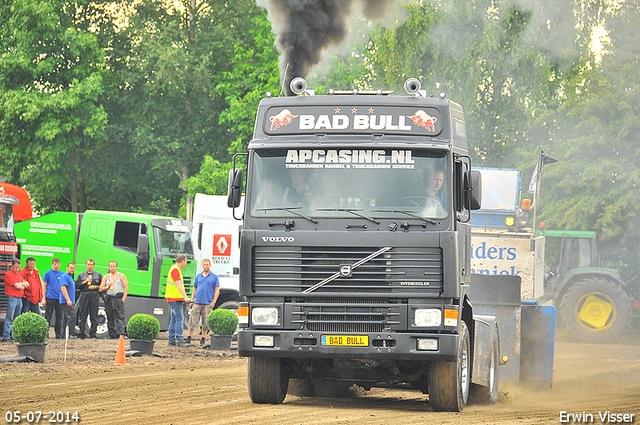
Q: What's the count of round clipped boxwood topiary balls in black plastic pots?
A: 3